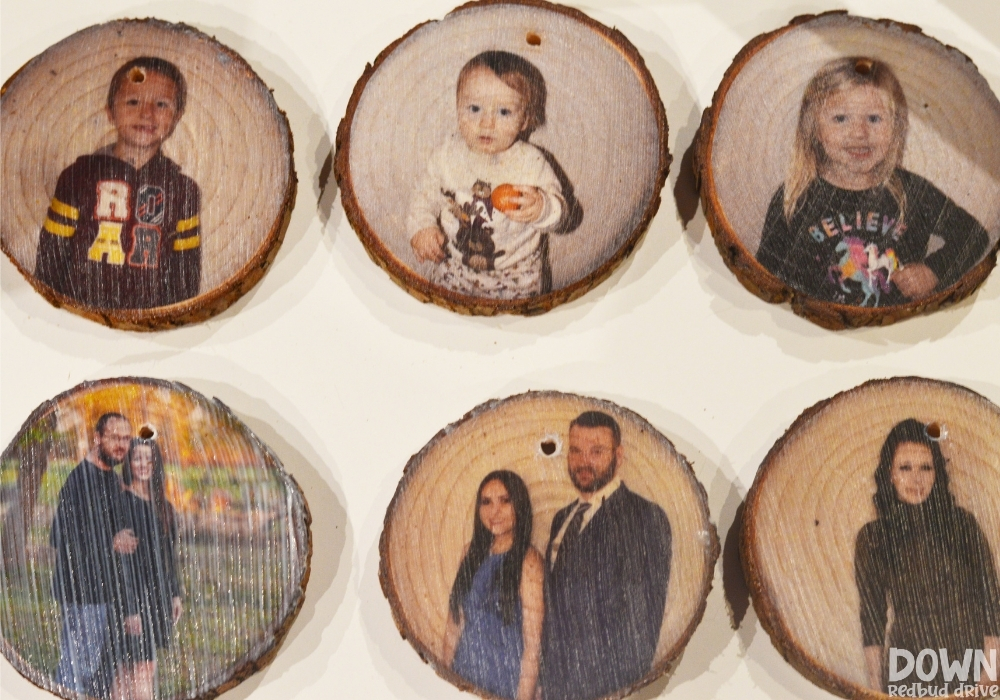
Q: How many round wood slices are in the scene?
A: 6